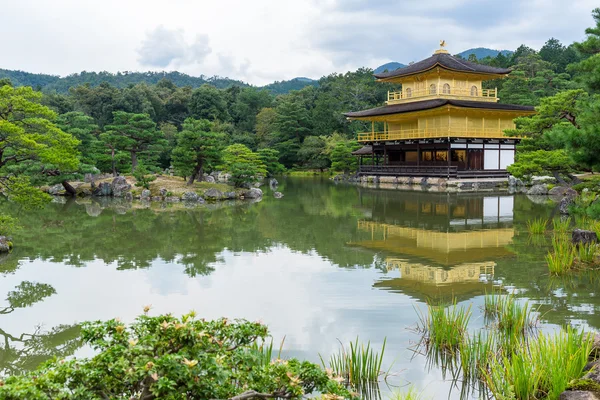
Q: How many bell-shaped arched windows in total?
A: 4